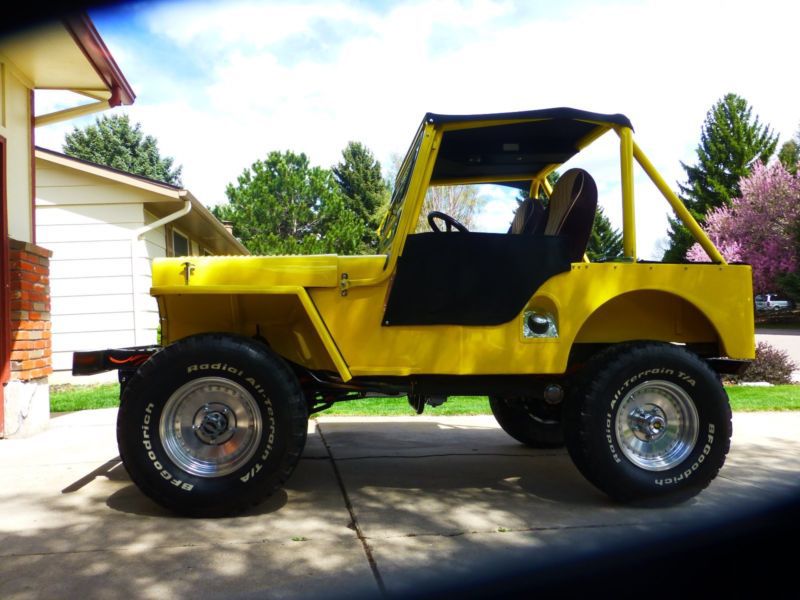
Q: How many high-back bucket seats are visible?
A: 2